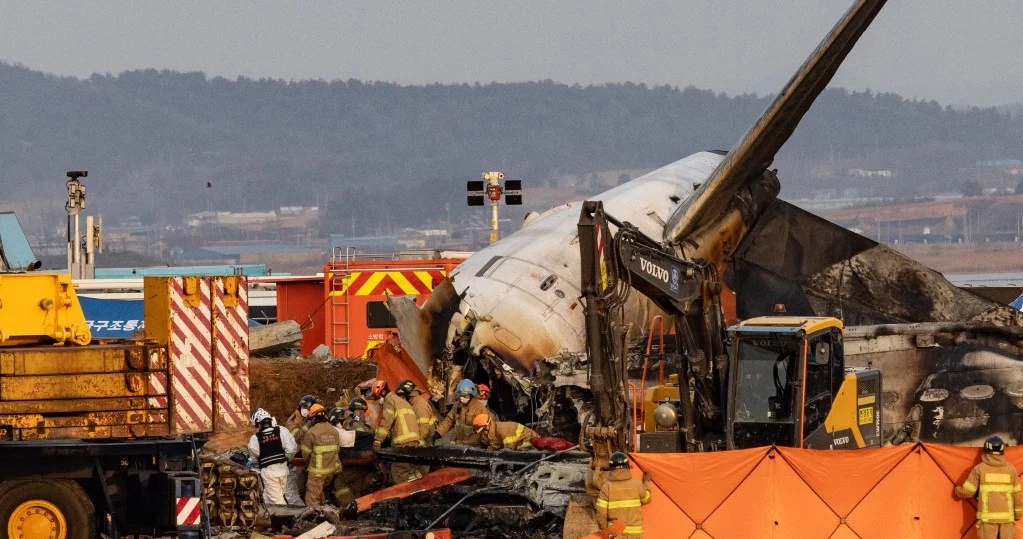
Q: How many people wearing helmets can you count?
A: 12